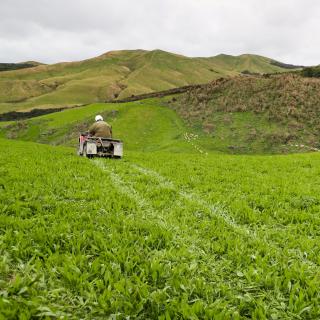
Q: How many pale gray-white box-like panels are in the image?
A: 2